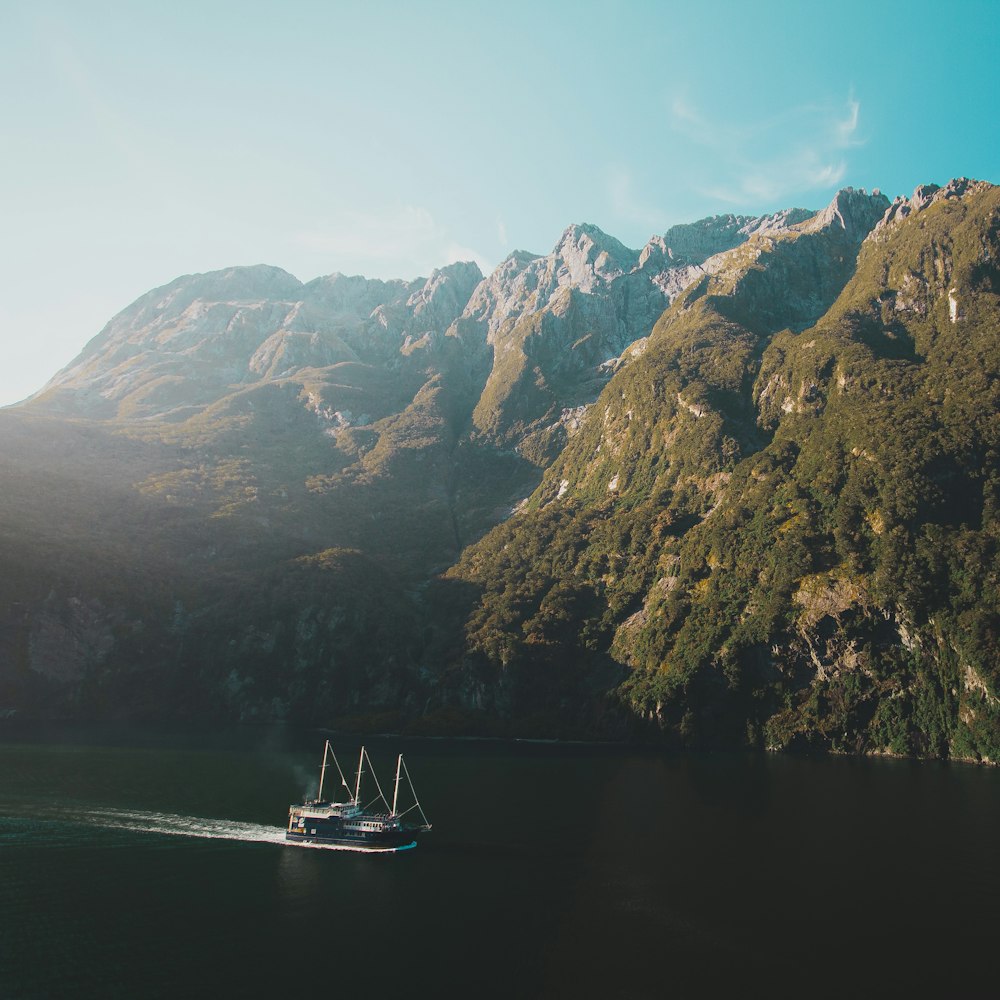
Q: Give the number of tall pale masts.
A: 3